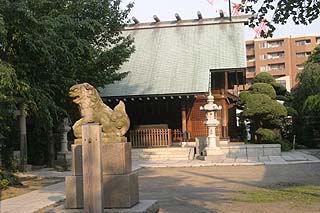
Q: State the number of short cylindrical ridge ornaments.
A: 5